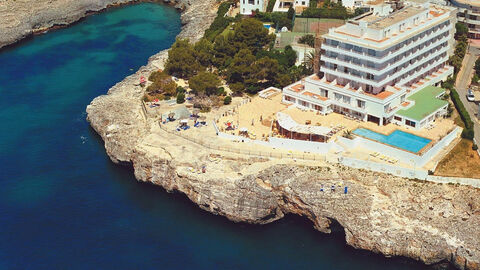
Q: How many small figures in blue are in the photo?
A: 3